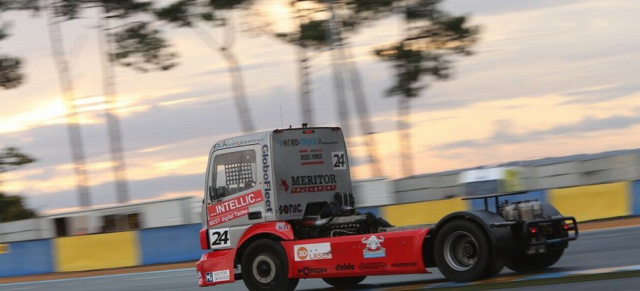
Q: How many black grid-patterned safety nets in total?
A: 1